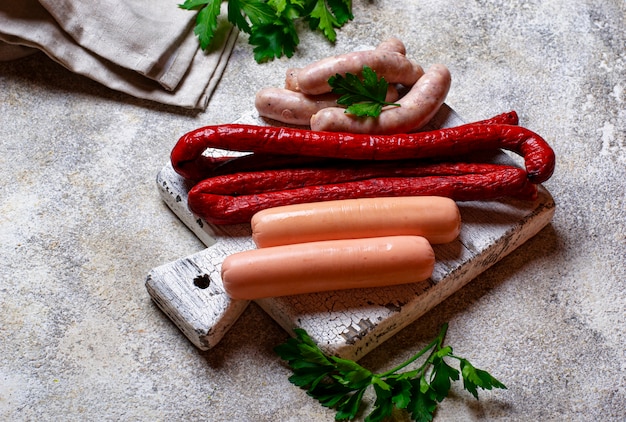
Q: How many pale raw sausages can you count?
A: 4